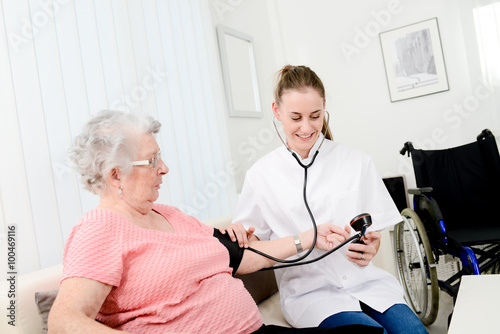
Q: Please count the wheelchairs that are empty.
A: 1